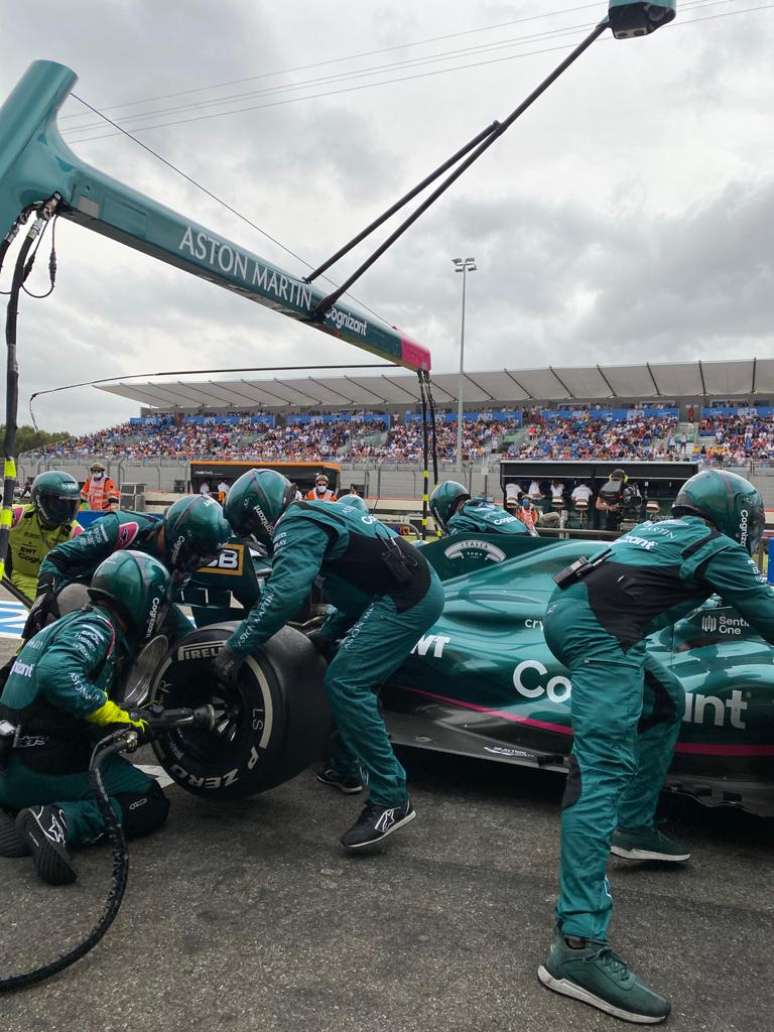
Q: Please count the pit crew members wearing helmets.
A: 7